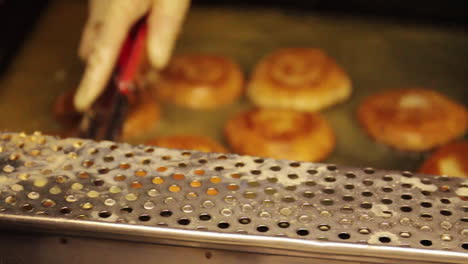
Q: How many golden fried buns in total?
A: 7